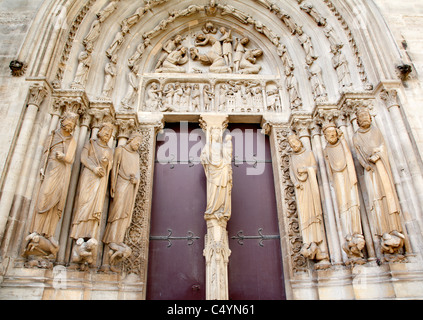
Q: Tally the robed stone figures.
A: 7